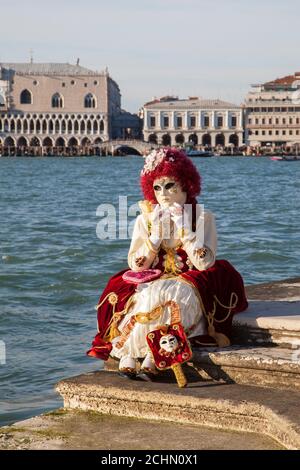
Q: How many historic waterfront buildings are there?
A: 3